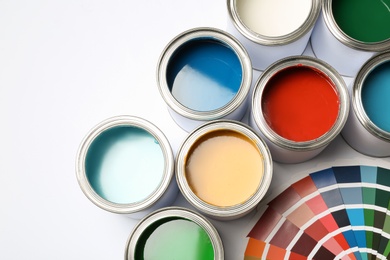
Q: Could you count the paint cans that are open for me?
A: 8